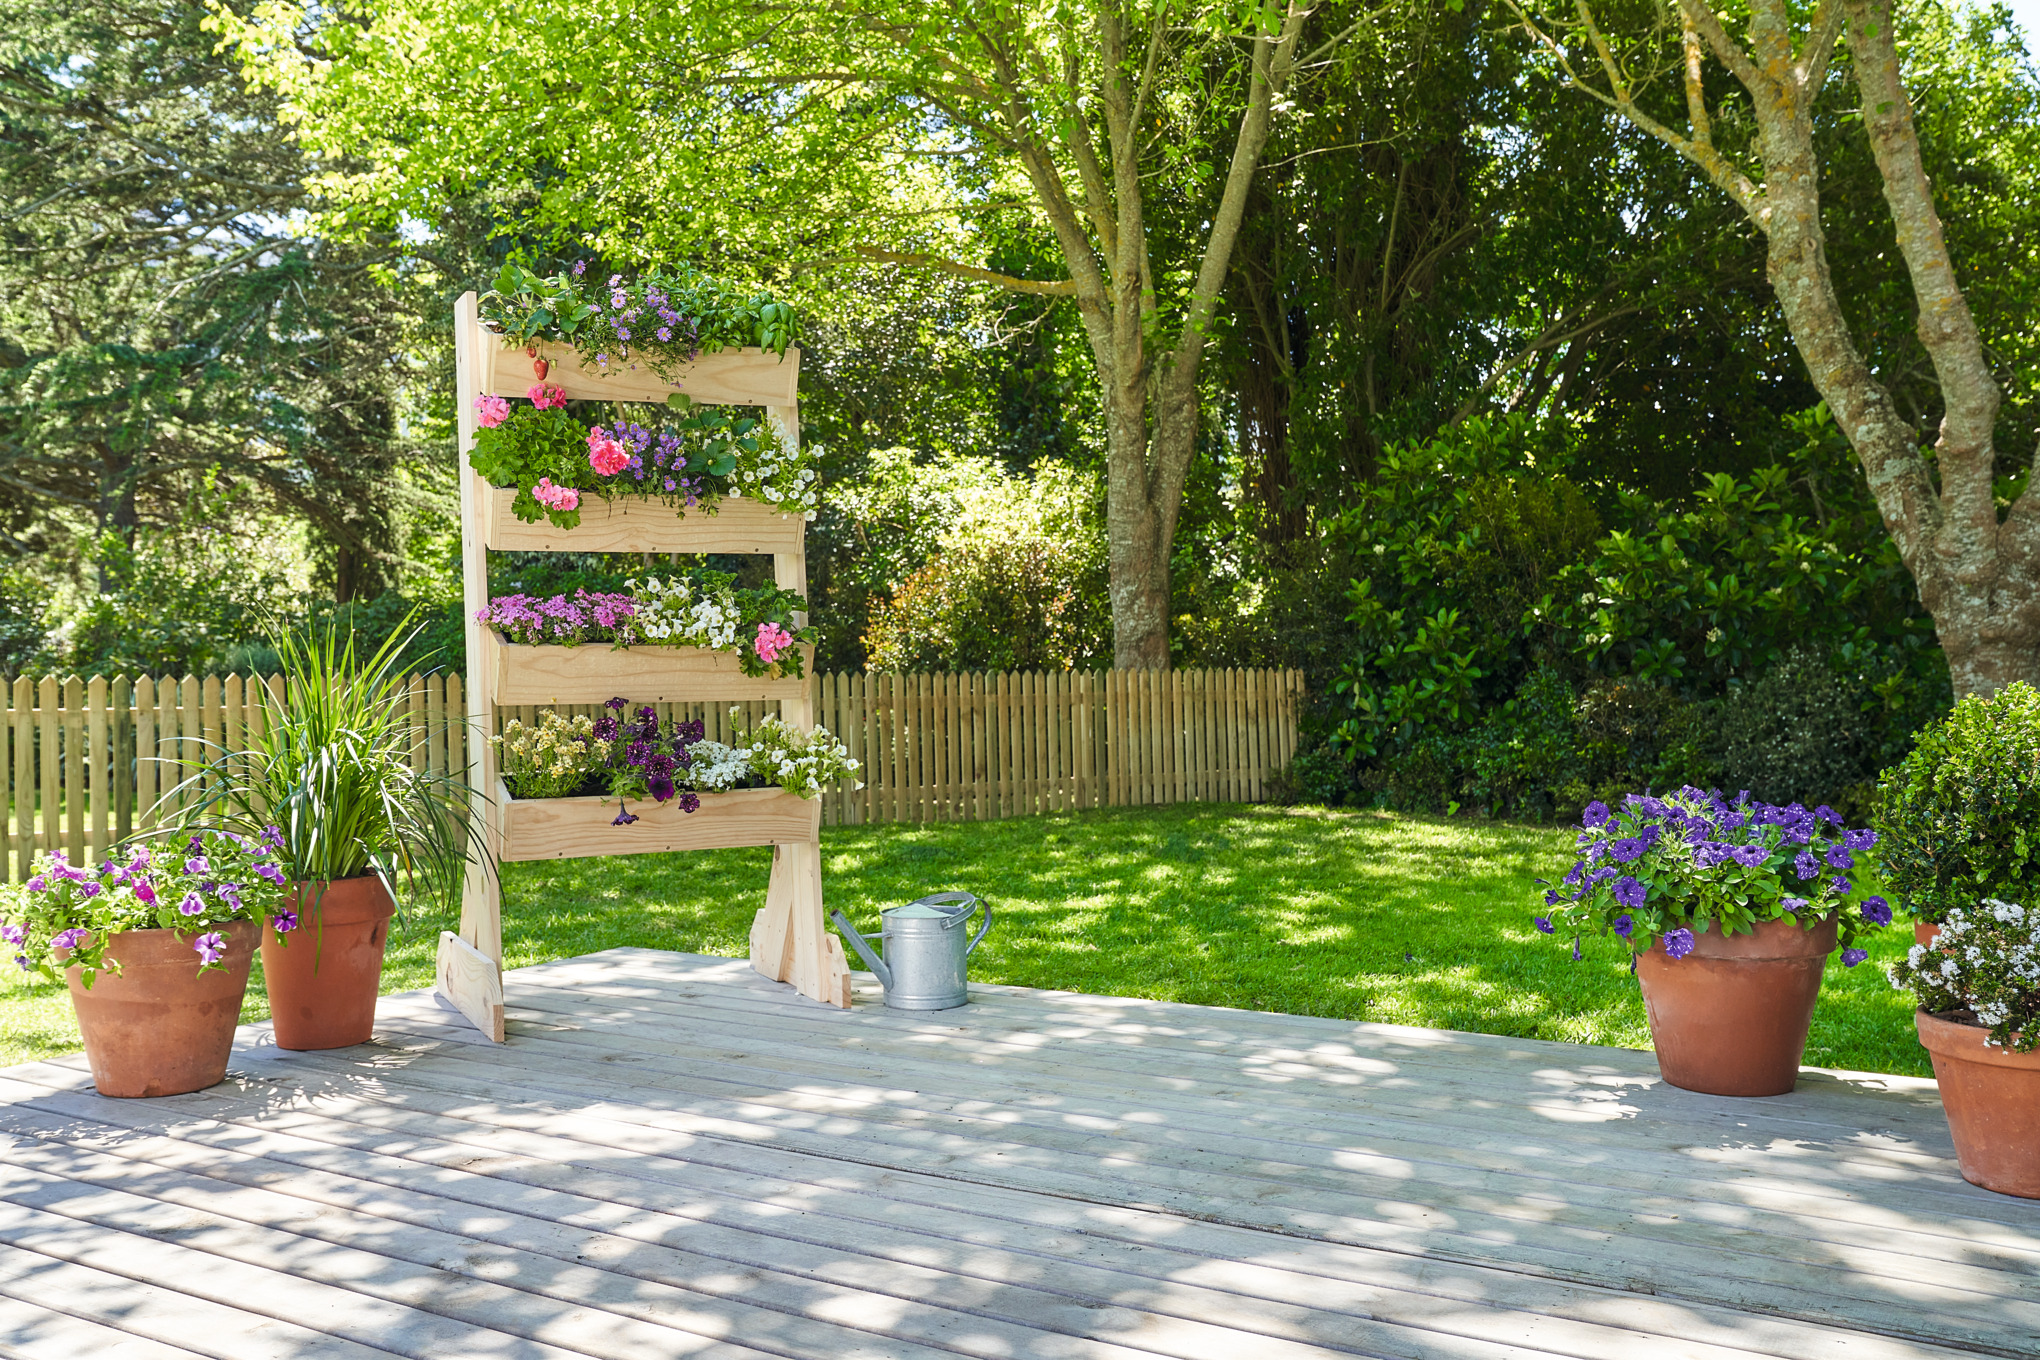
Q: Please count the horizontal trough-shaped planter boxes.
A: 4